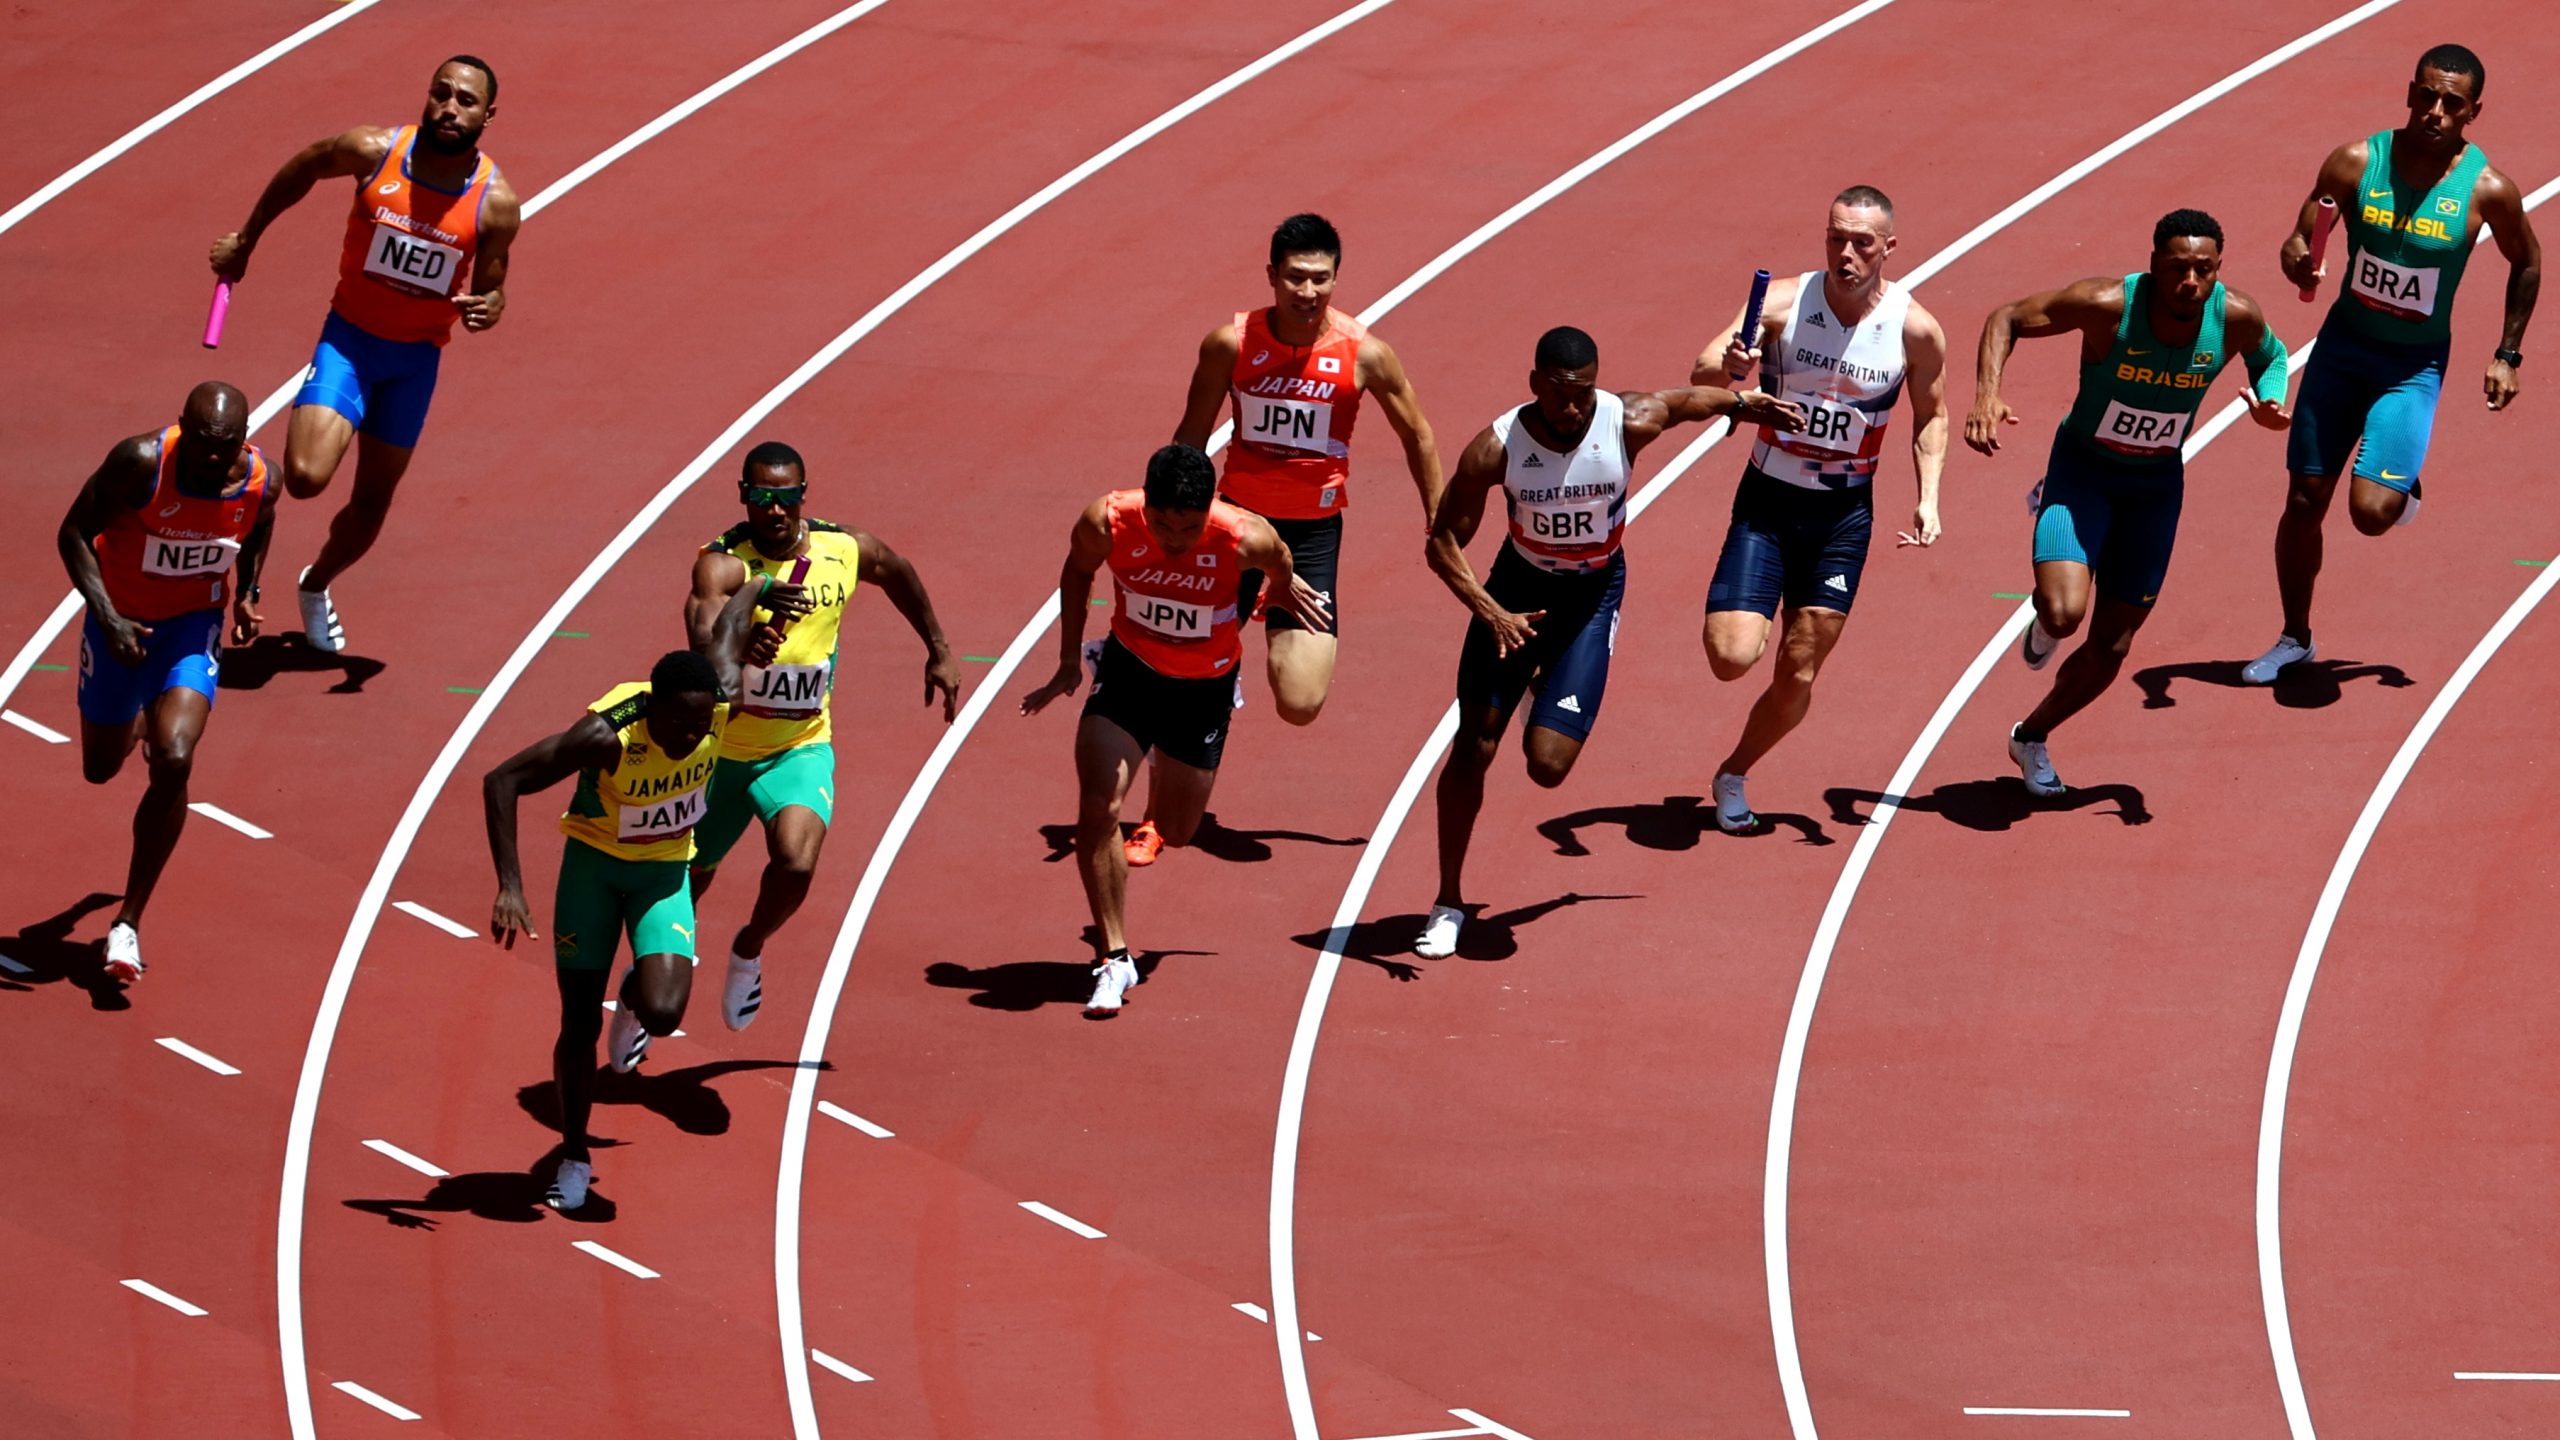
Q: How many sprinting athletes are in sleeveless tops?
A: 10